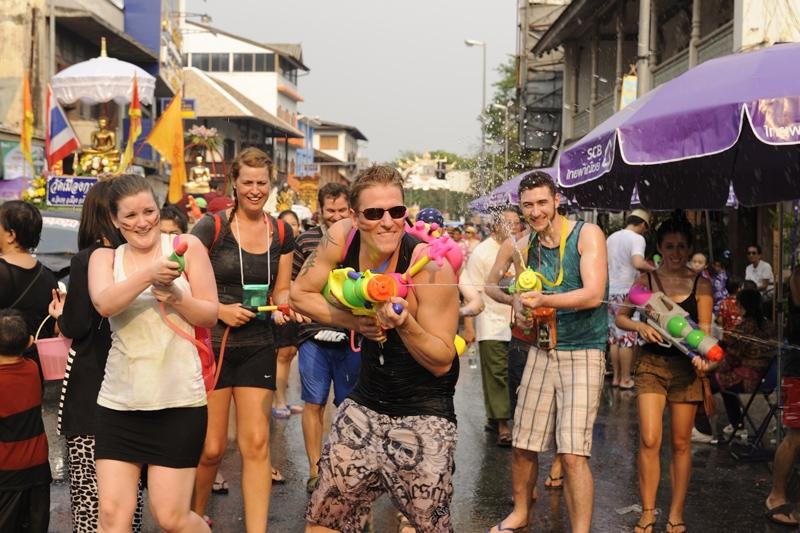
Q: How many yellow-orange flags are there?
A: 3